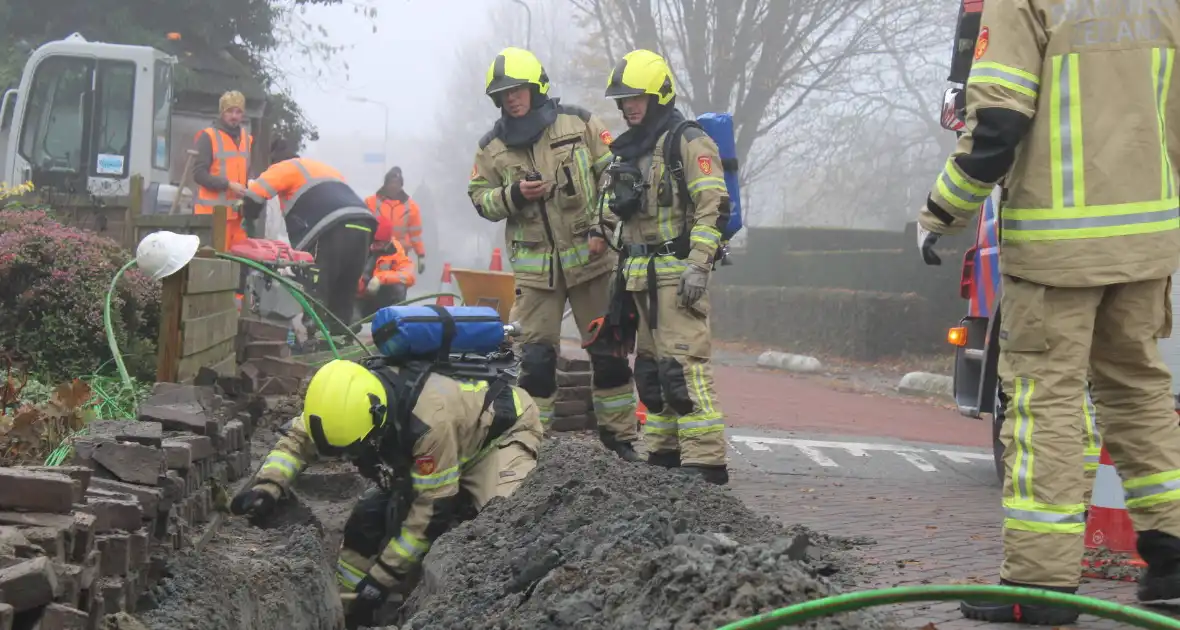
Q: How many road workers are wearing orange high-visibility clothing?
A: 4